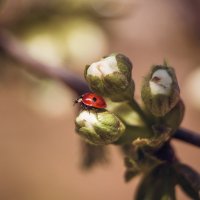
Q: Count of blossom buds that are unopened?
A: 3